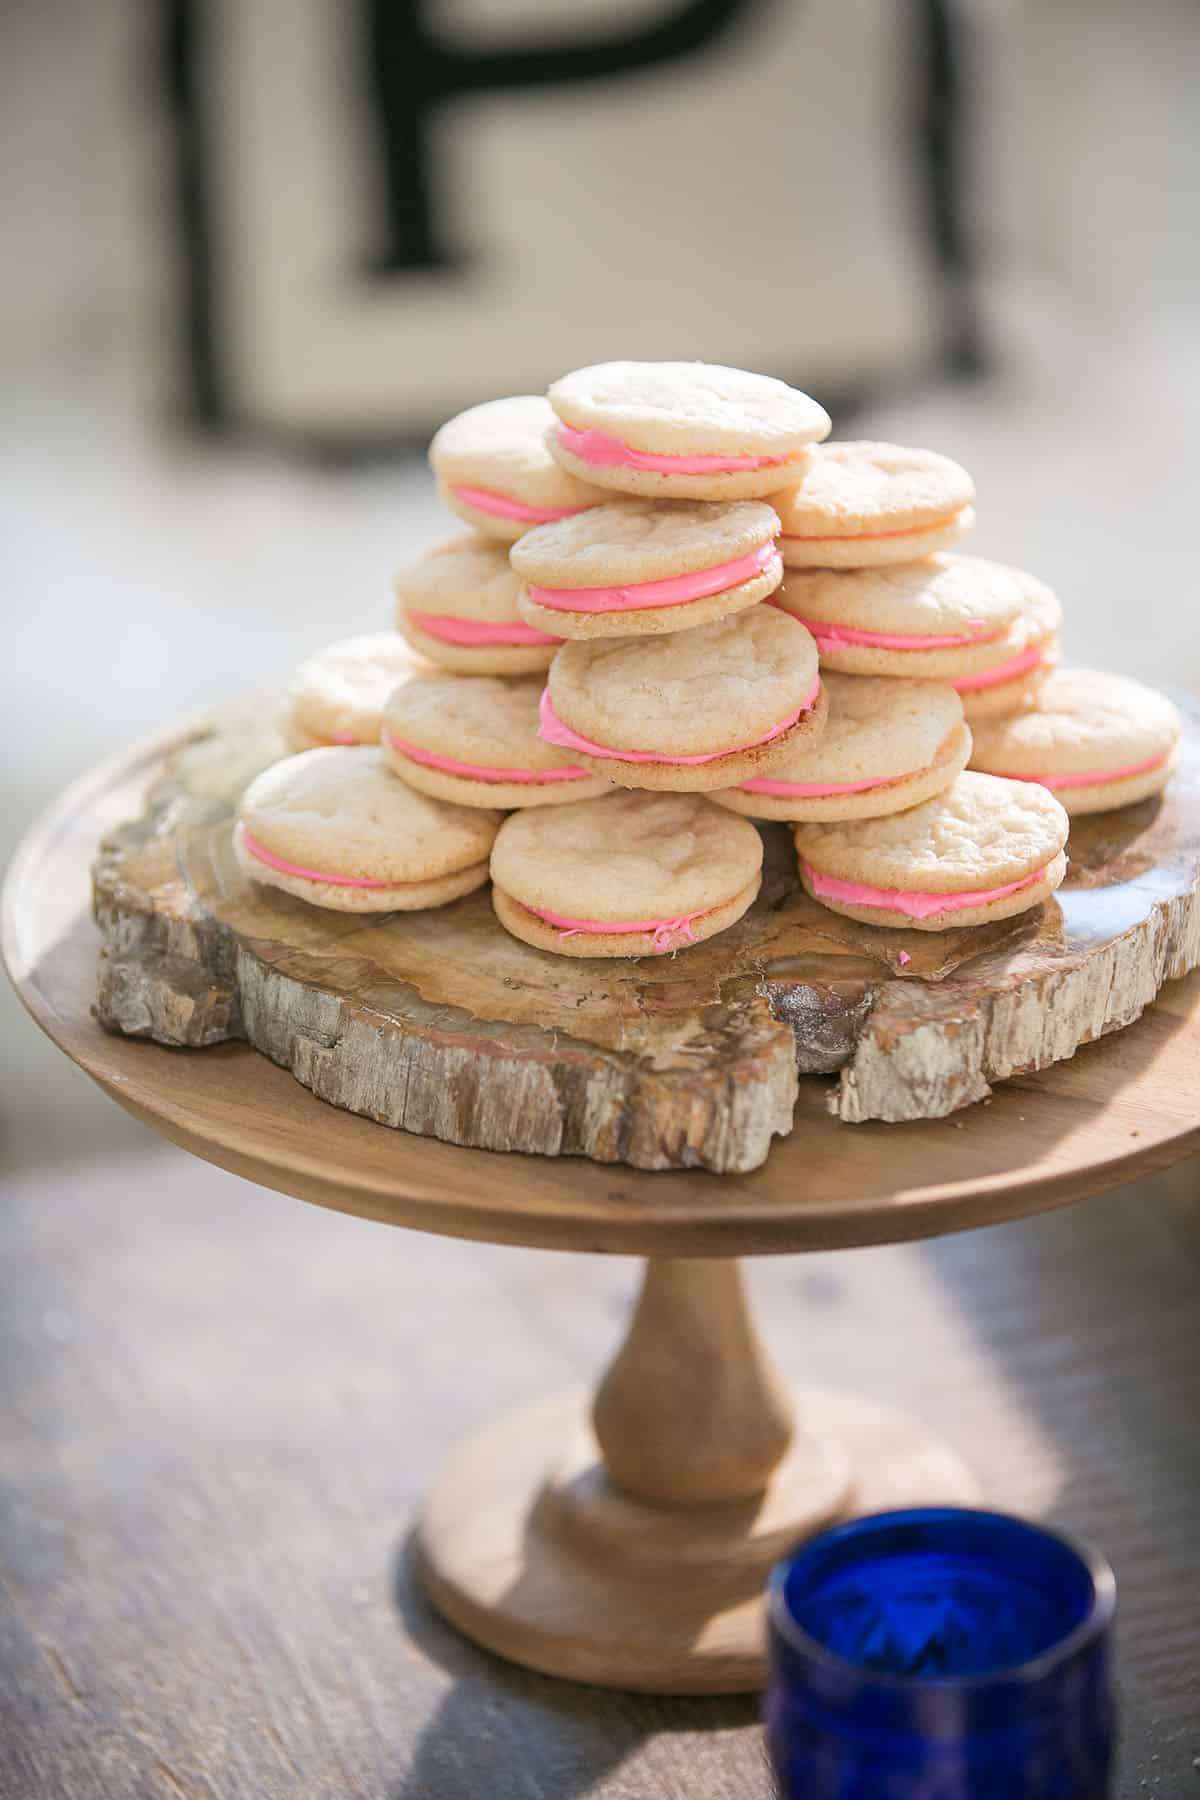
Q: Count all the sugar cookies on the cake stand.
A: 15